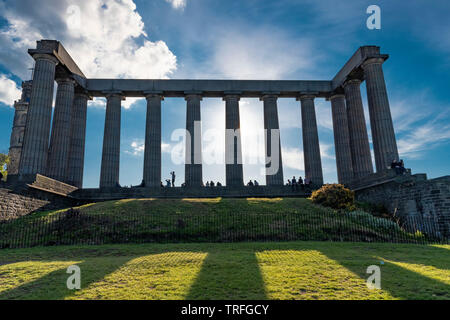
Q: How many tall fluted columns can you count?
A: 12